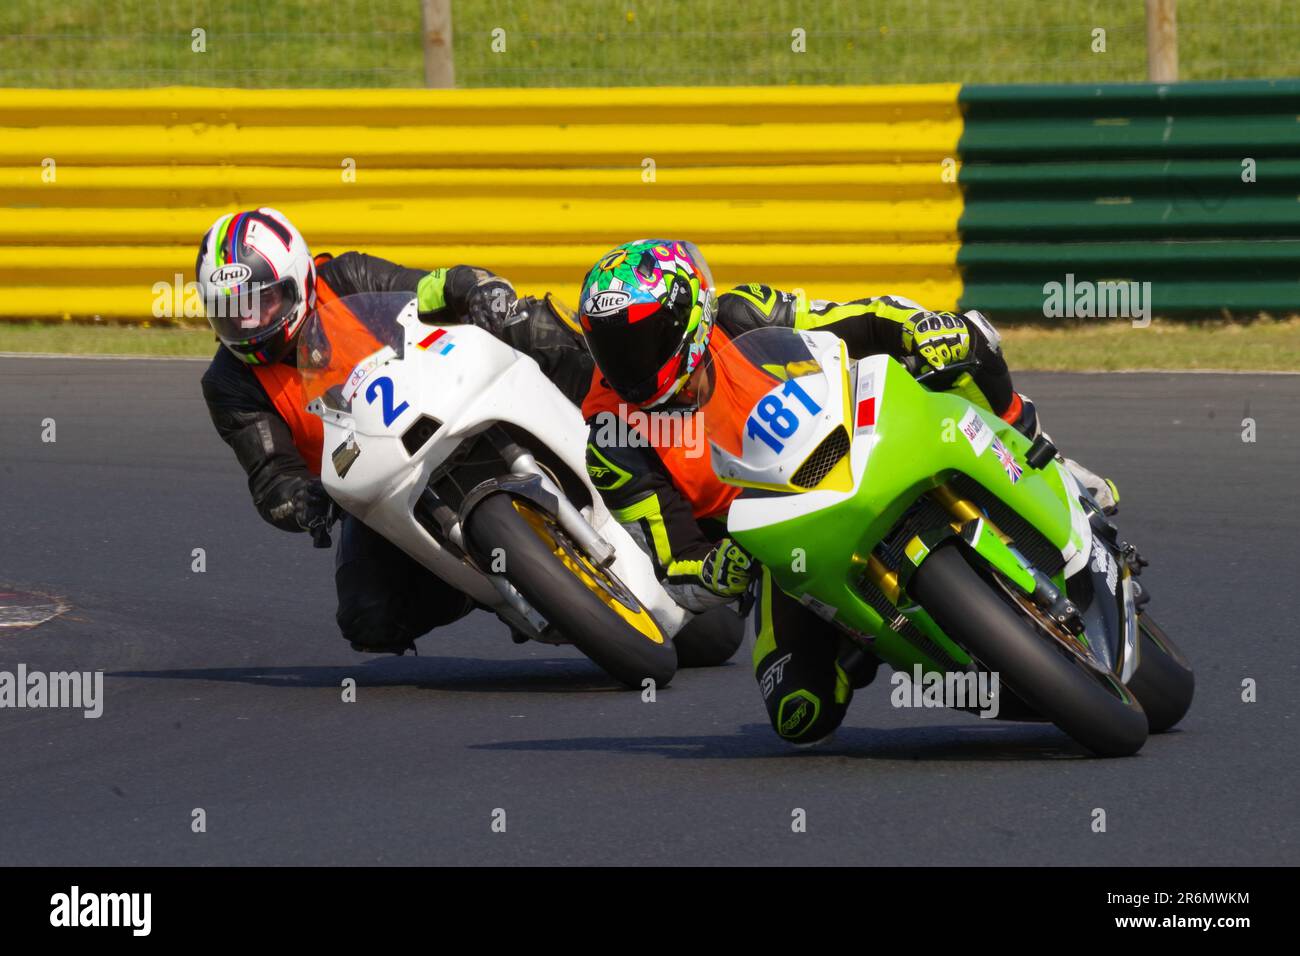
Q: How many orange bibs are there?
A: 2